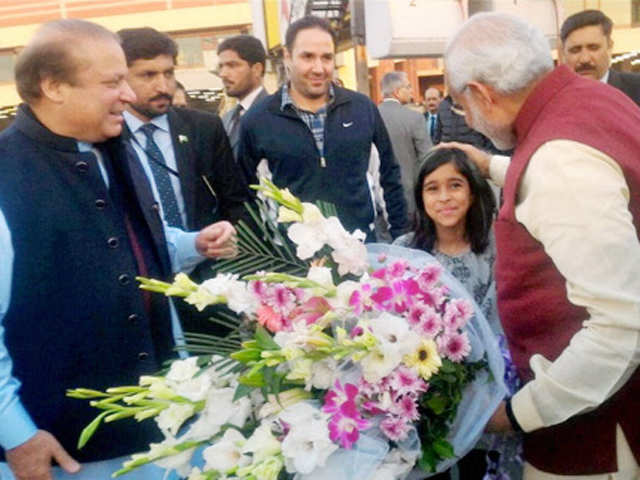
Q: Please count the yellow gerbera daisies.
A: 1